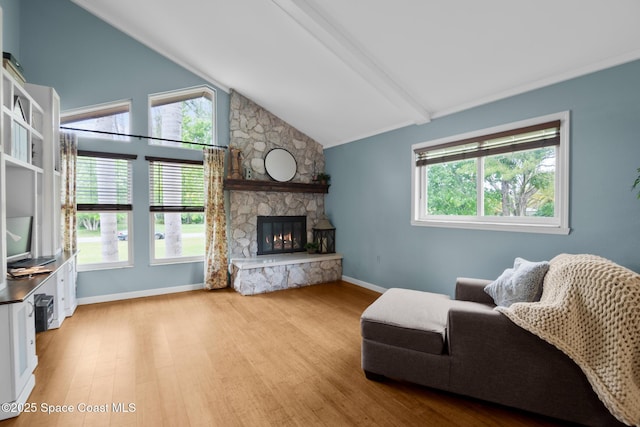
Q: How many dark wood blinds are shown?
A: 3